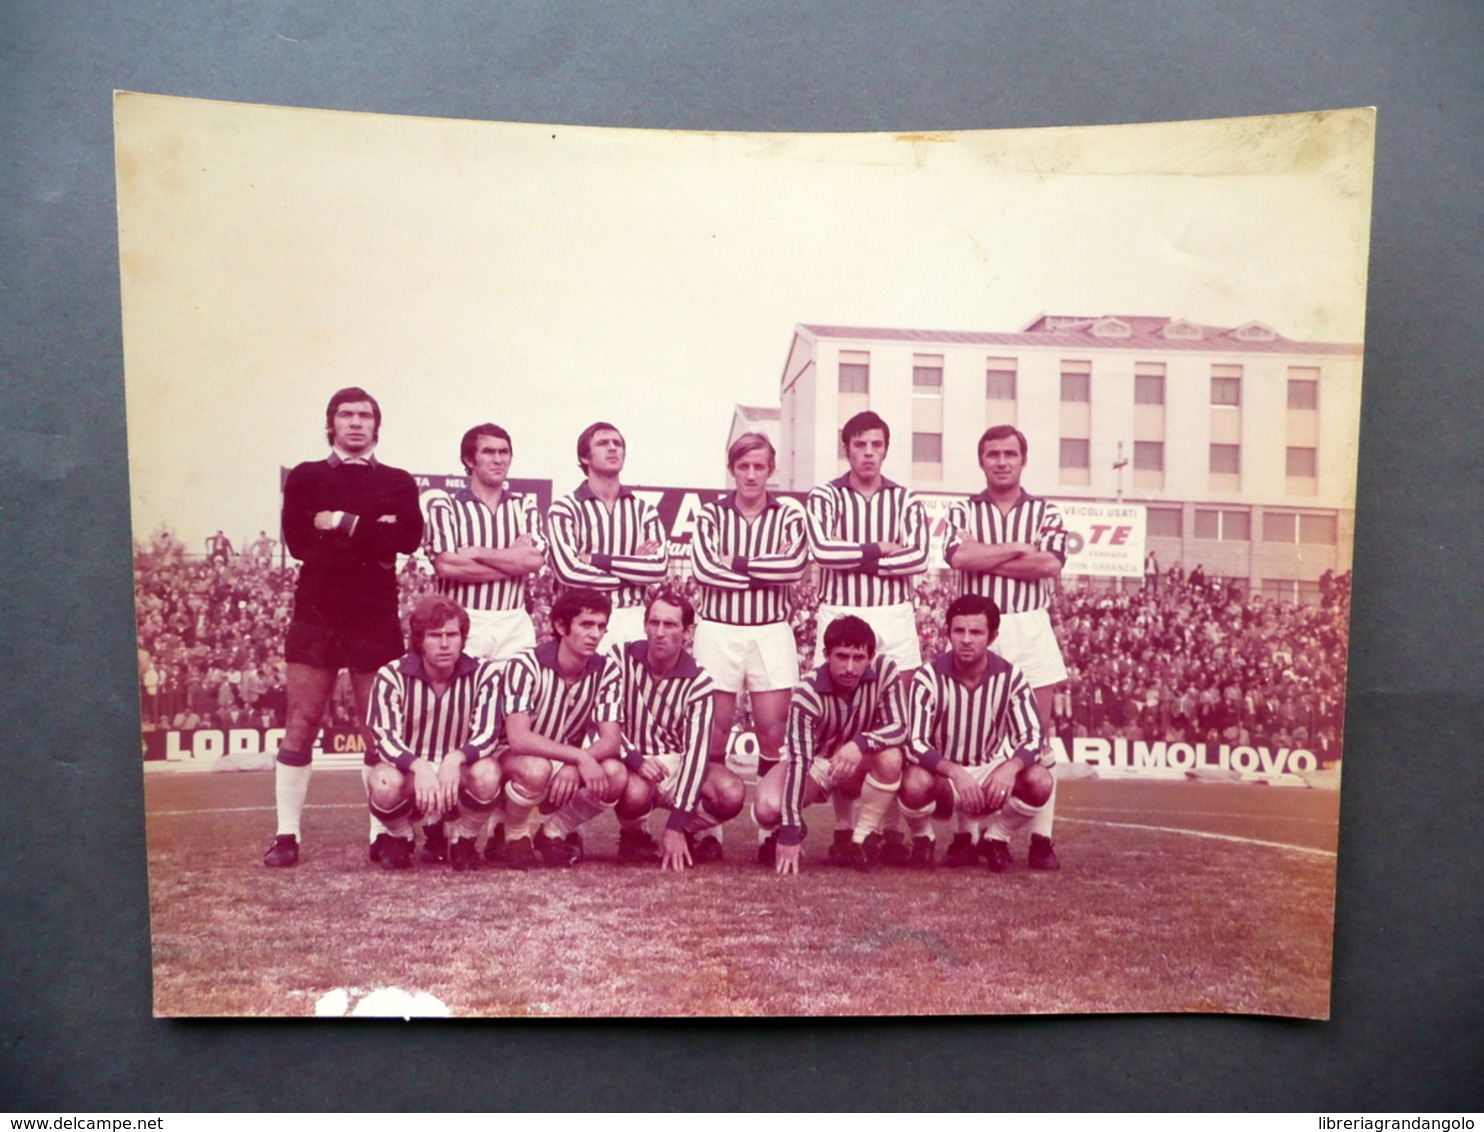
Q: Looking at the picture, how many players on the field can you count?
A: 11